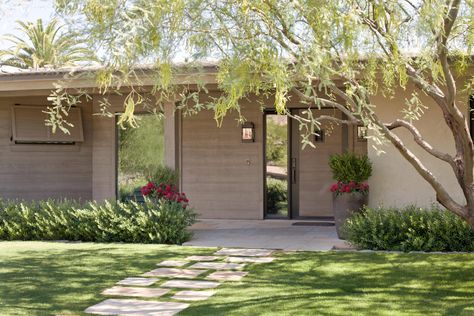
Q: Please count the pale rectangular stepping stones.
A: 12